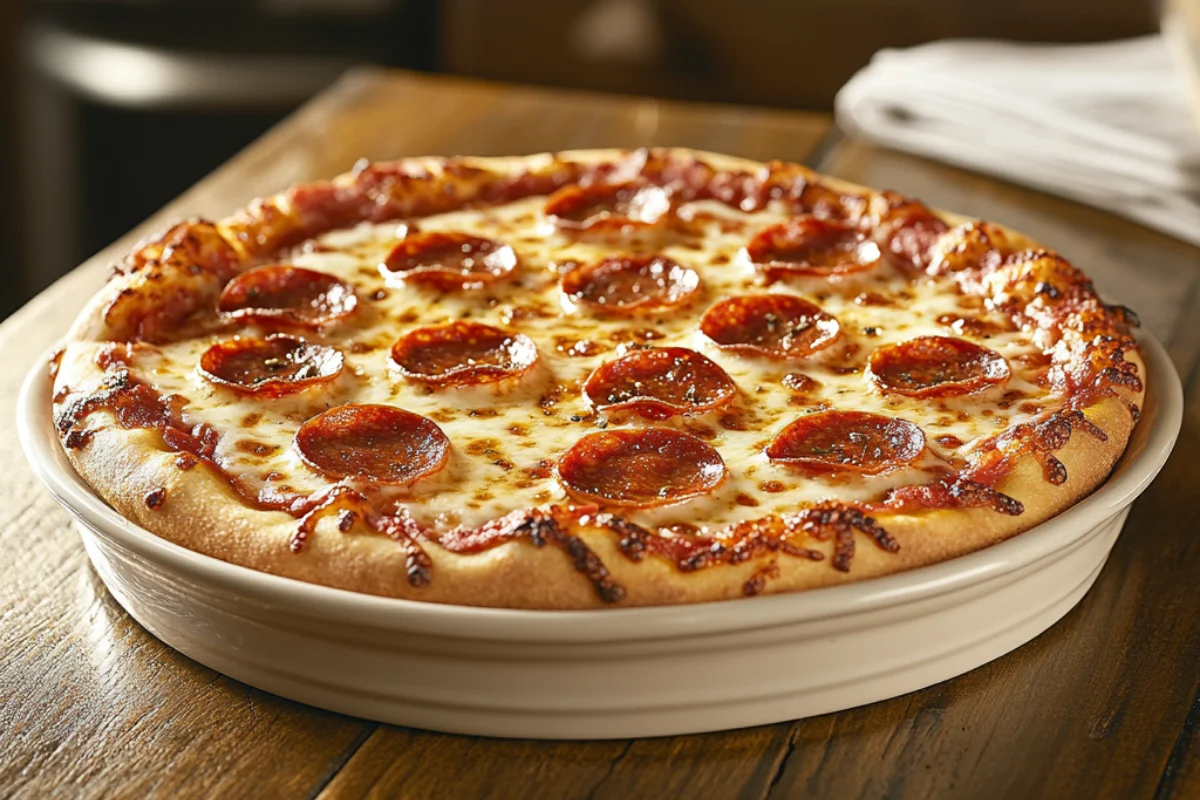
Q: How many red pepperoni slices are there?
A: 13